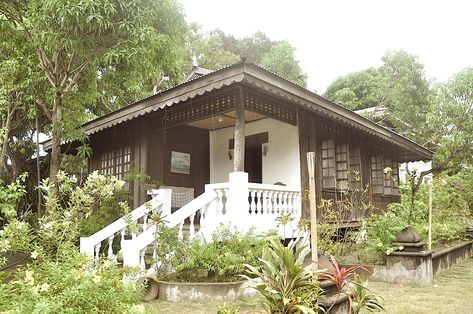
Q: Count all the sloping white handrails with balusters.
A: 2